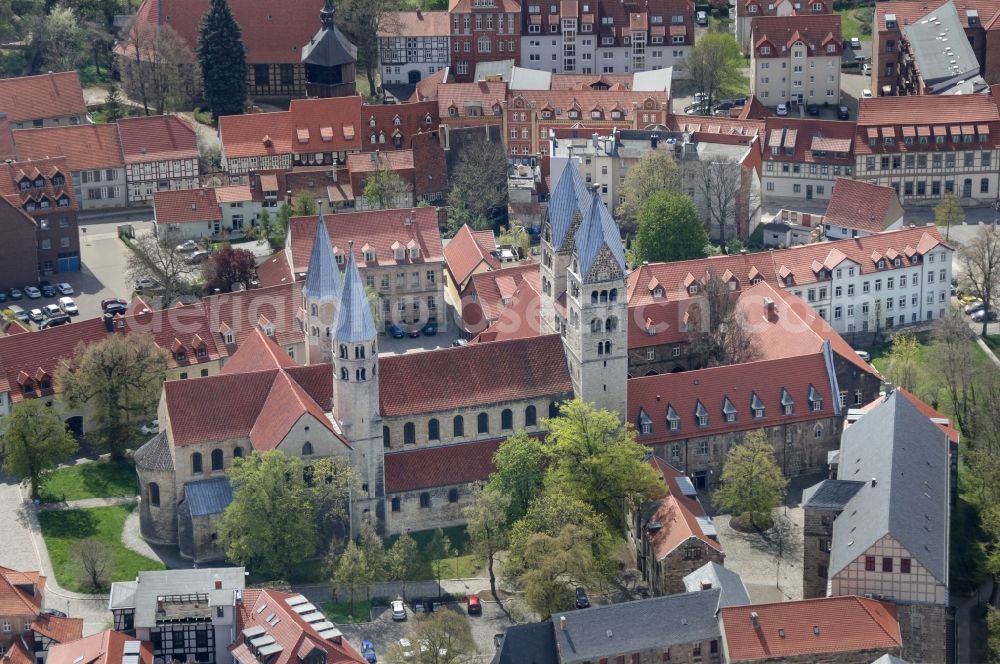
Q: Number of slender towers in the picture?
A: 4